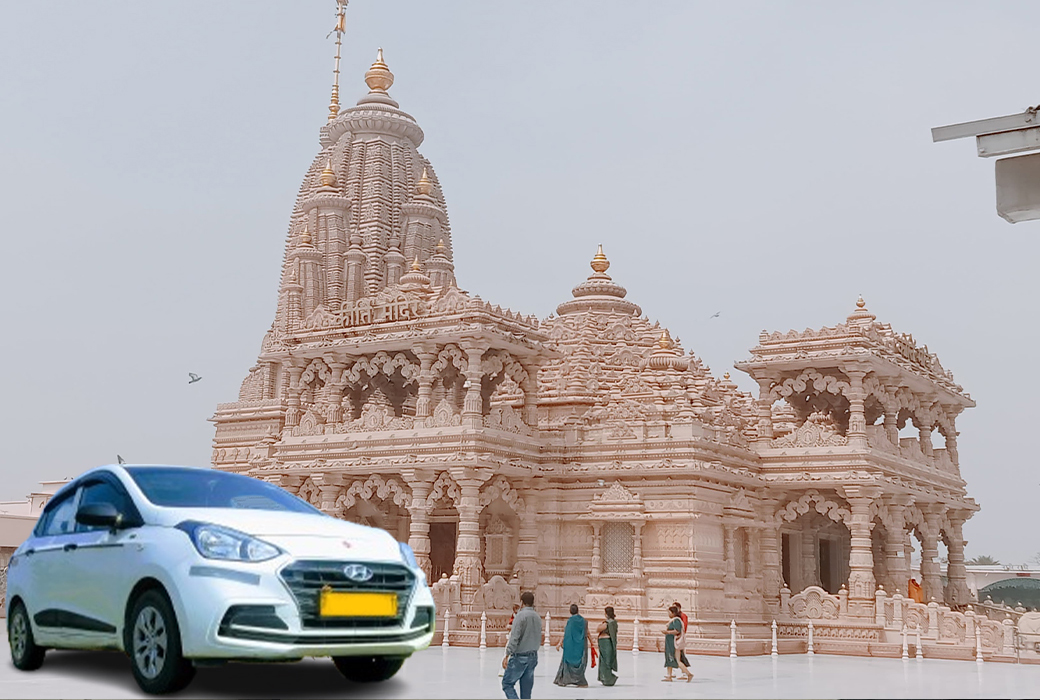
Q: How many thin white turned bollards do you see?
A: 10